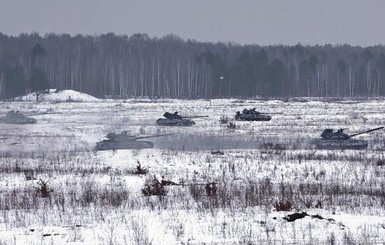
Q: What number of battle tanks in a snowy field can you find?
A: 5